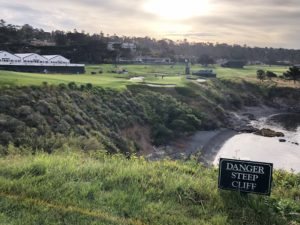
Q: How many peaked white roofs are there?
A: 3